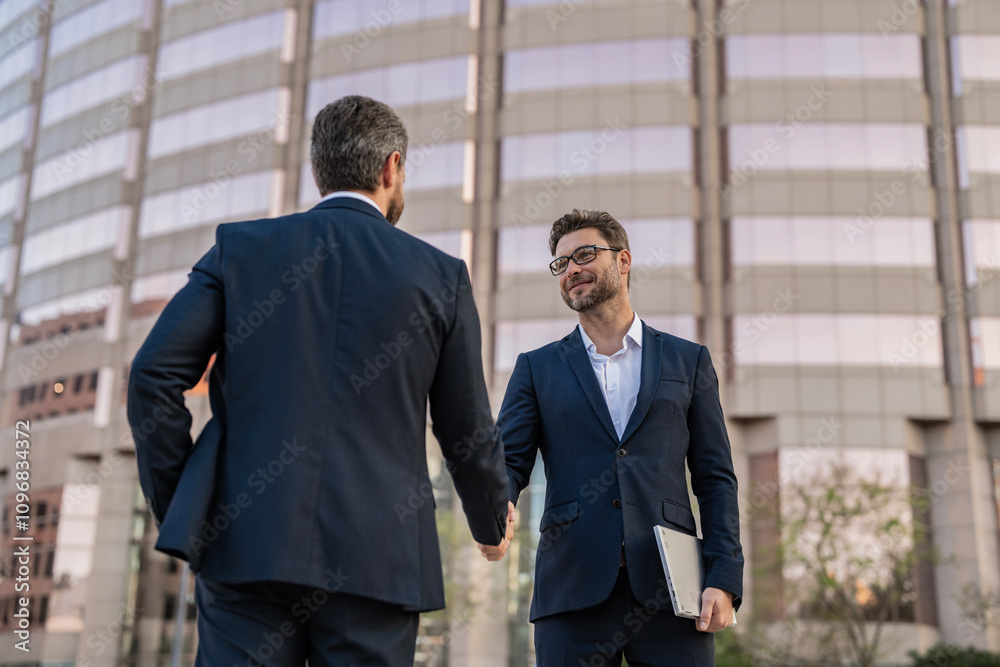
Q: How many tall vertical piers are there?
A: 6